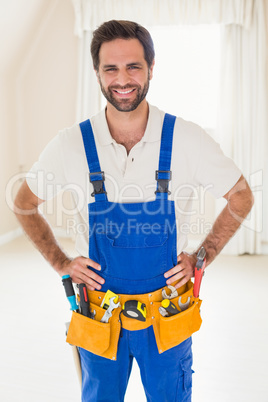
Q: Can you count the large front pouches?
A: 2